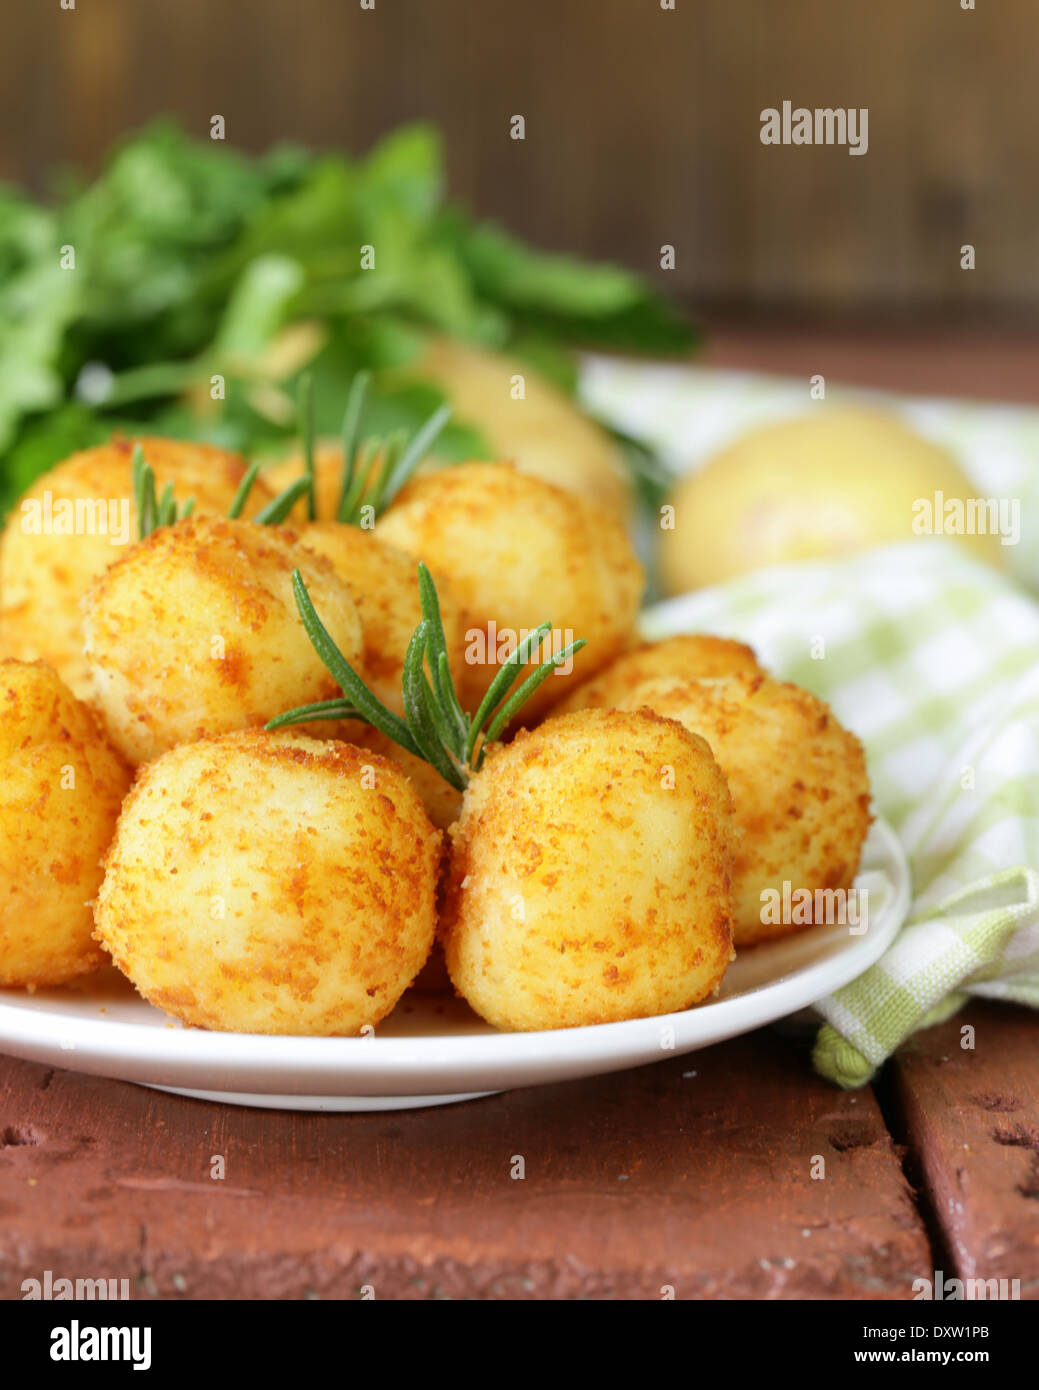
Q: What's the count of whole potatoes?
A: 2